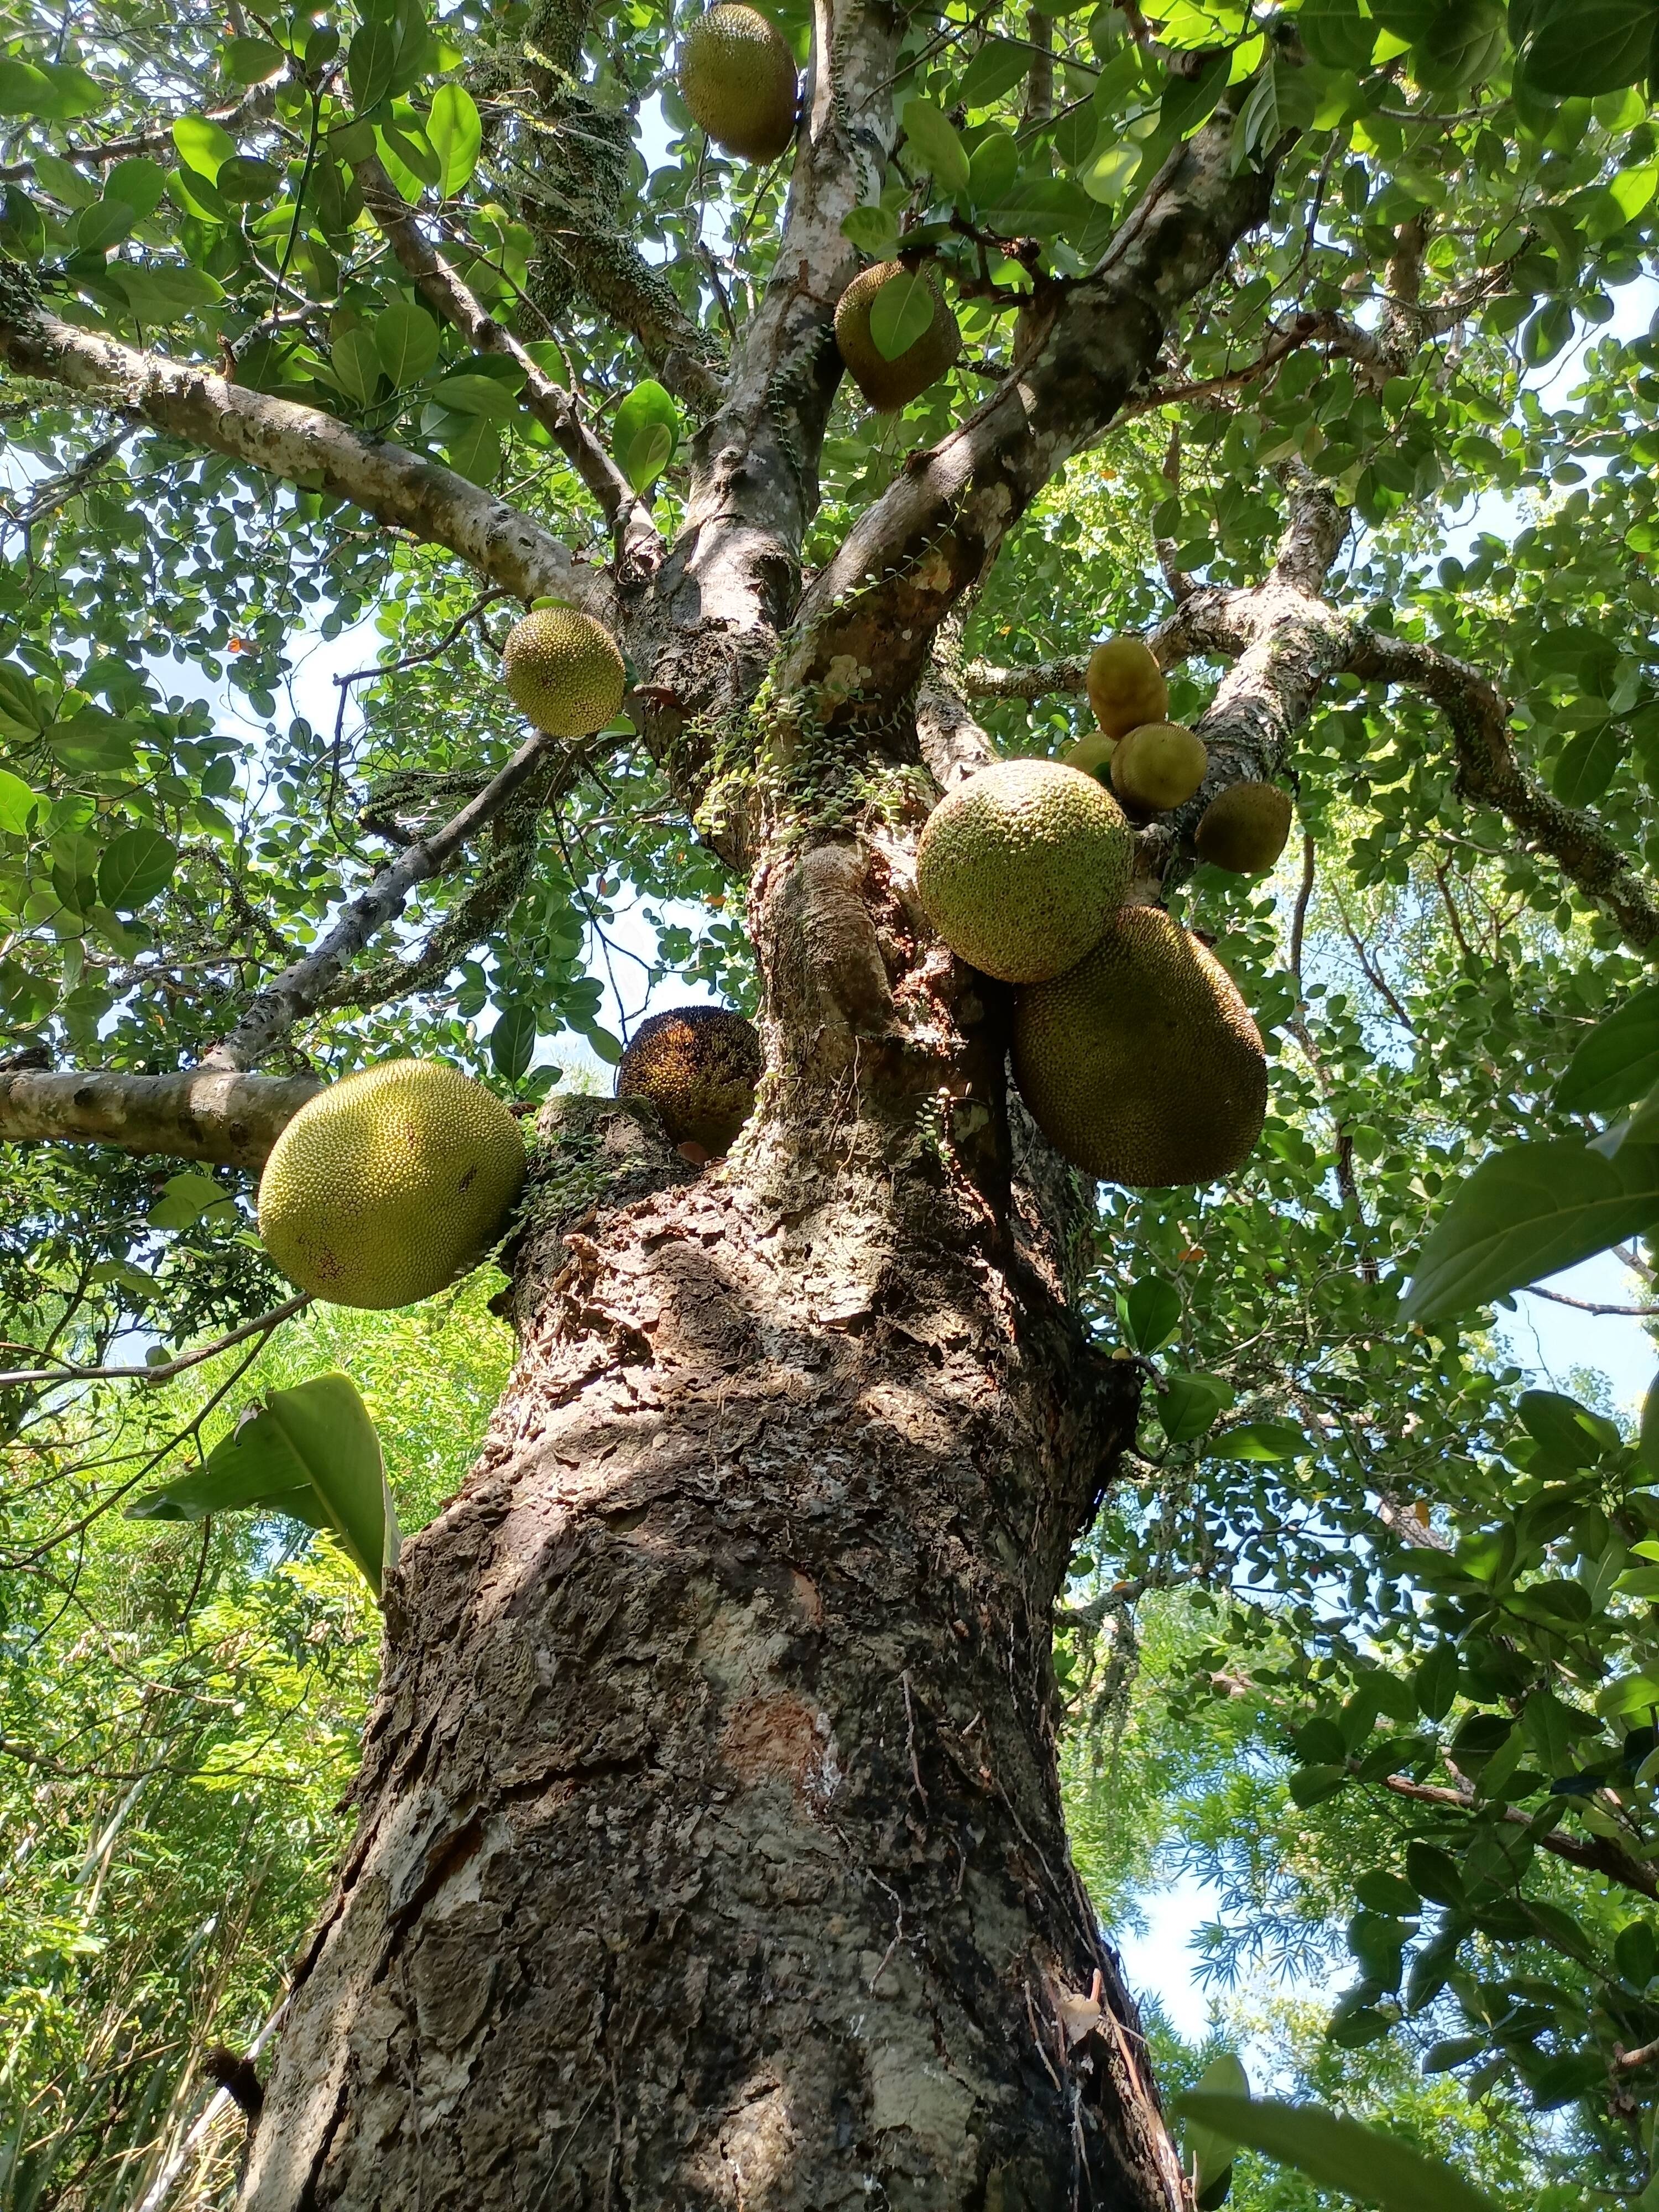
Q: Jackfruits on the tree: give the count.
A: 11